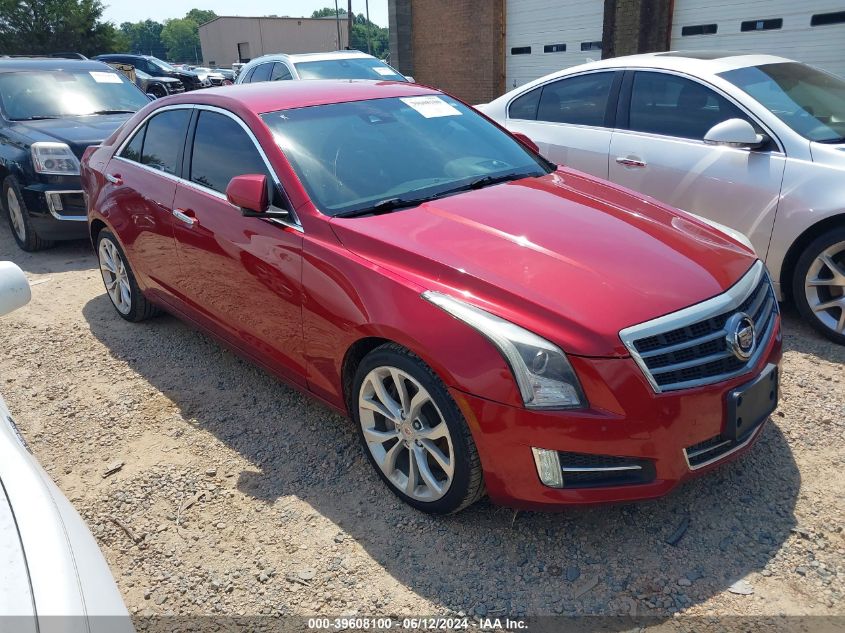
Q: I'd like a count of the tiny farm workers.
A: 0